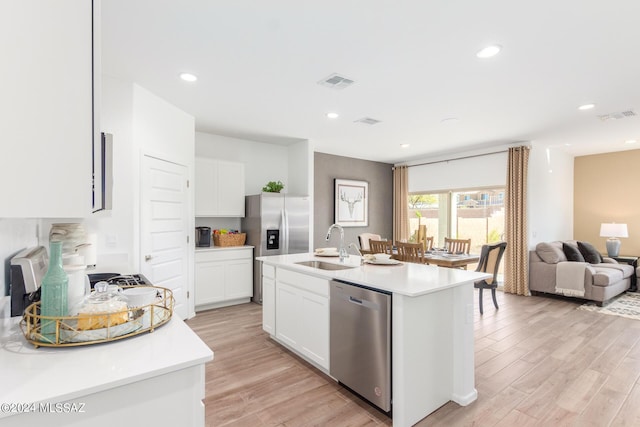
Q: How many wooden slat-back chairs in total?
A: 4